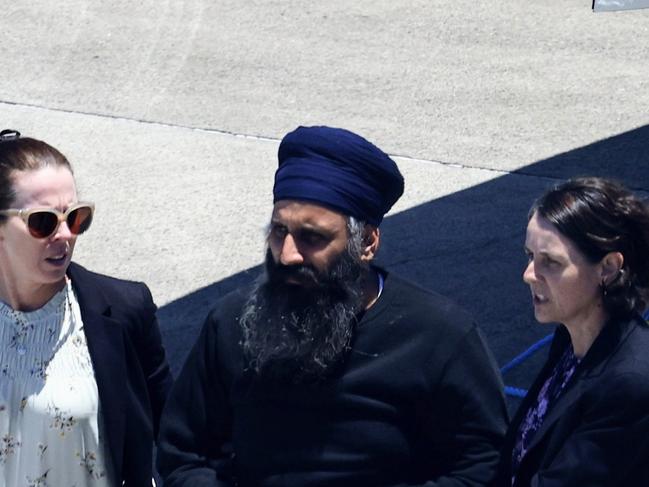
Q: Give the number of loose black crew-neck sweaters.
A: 1